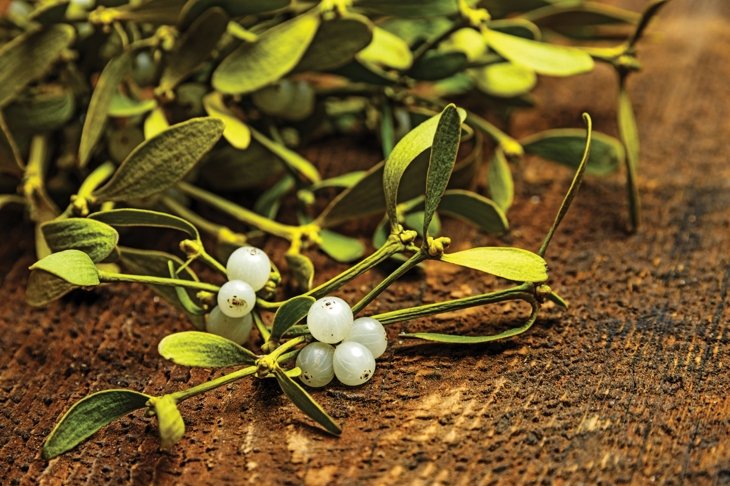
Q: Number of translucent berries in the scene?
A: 7